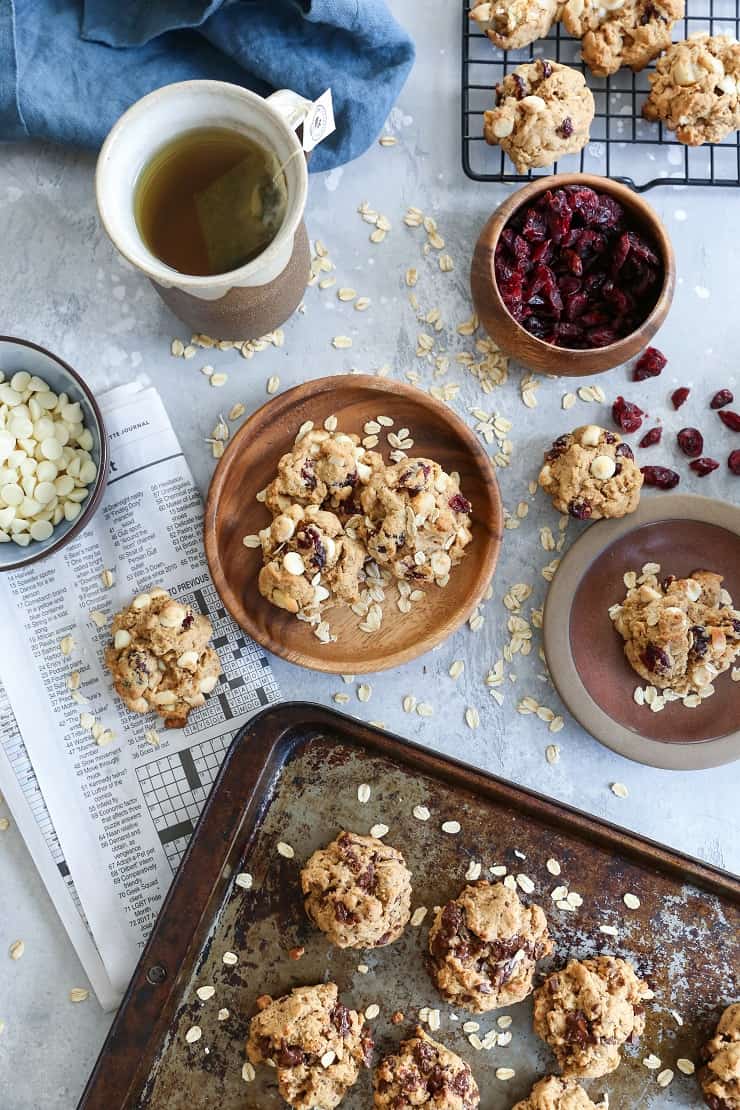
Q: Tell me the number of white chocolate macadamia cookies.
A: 10